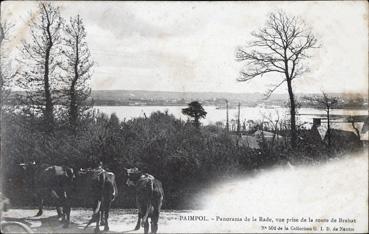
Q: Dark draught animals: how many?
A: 3